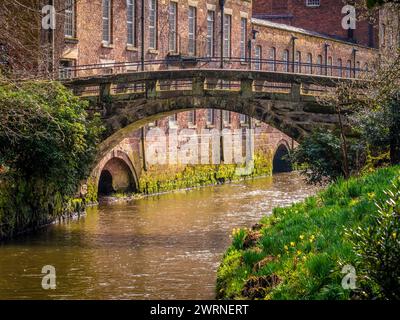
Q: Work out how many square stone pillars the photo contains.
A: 5